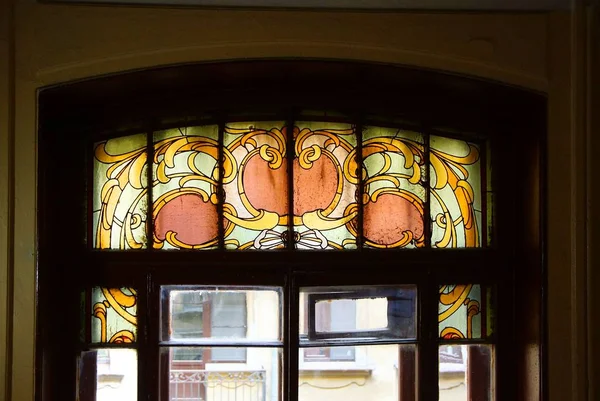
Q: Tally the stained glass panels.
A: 8